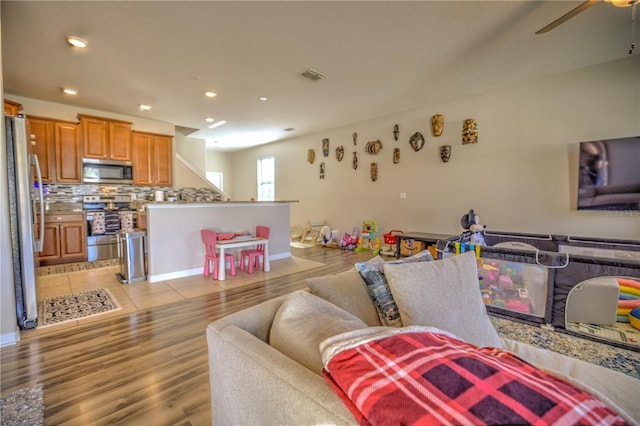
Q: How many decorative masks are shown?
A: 14